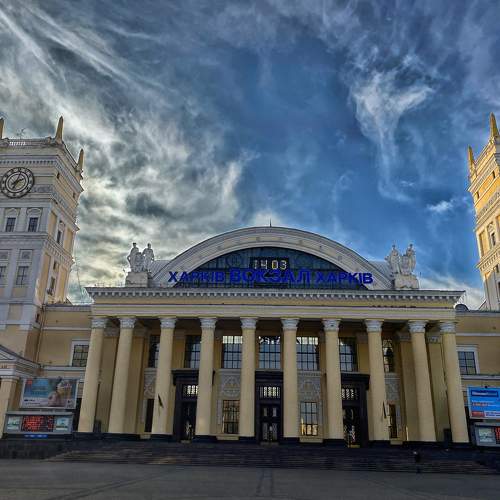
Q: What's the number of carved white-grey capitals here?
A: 10